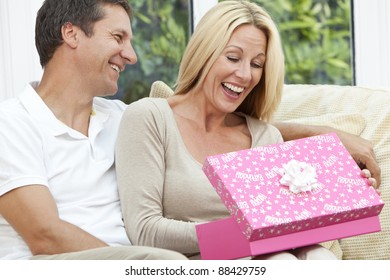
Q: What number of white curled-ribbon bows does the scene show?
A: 1